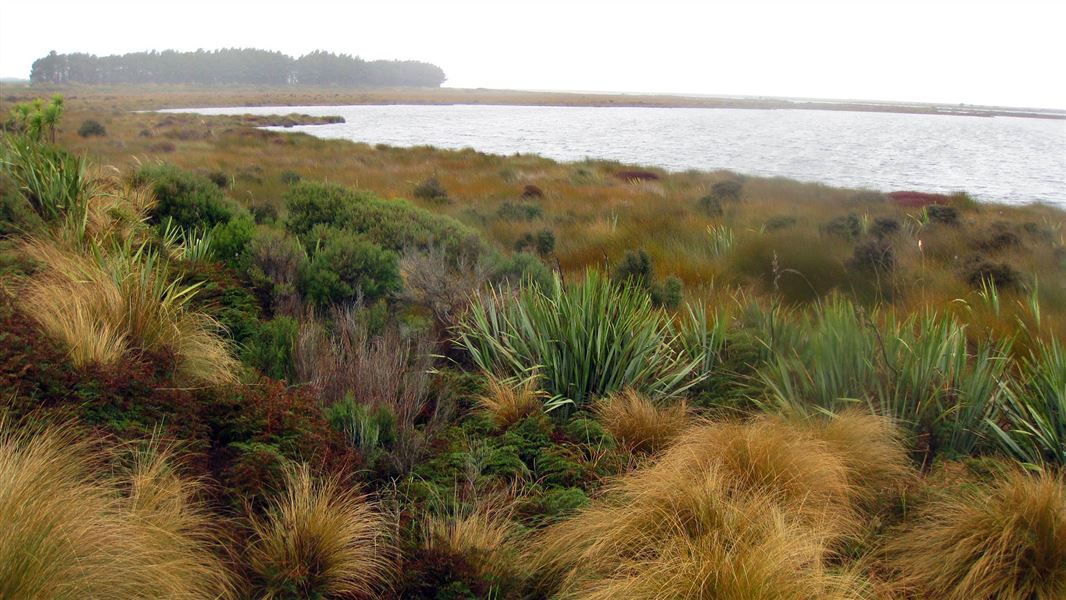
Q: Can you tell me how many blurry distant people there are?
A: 0